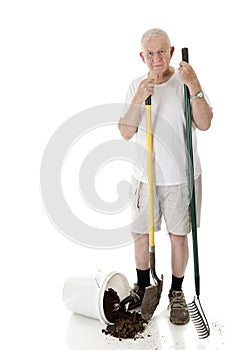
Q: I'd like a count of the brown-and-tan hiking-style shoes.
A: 2